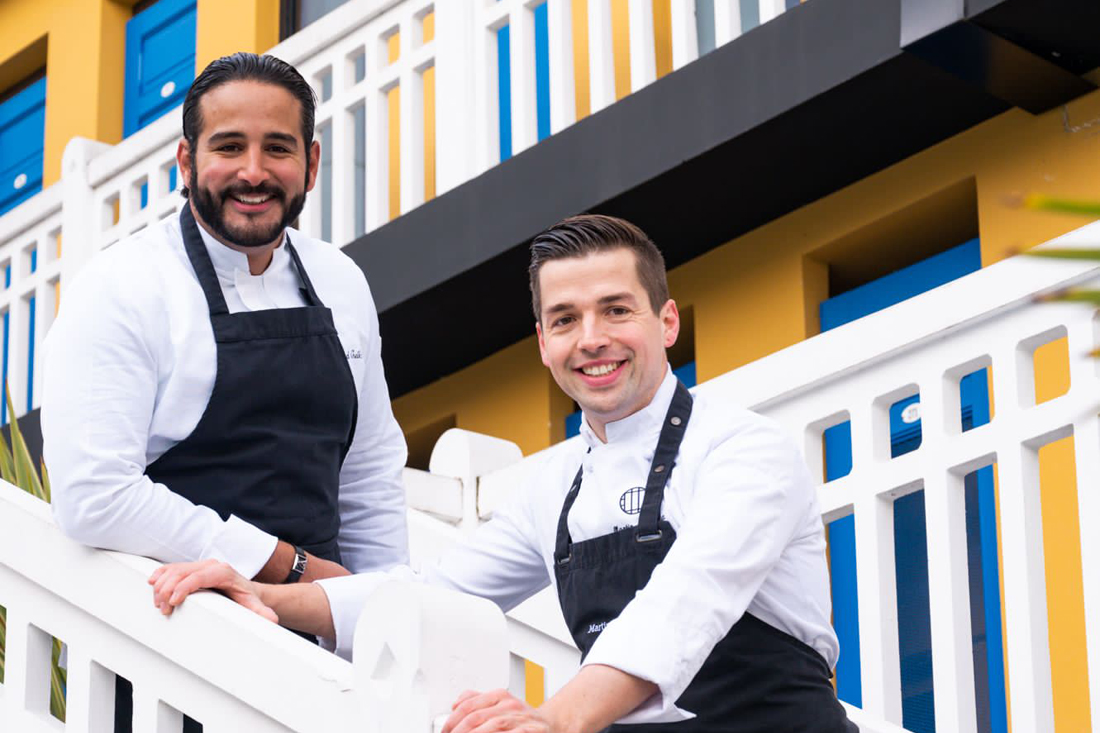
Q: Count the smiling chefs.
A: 2